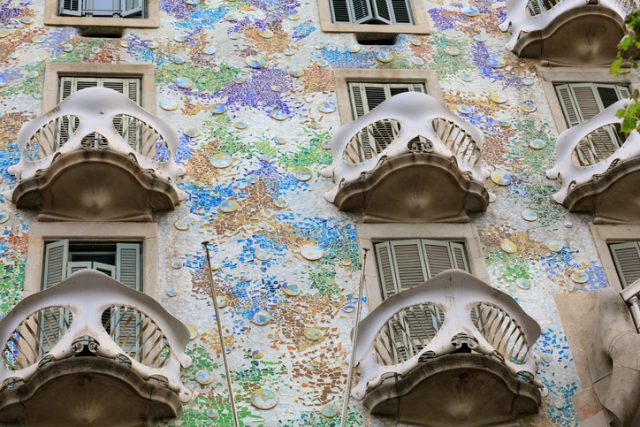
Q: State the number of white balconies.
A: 6